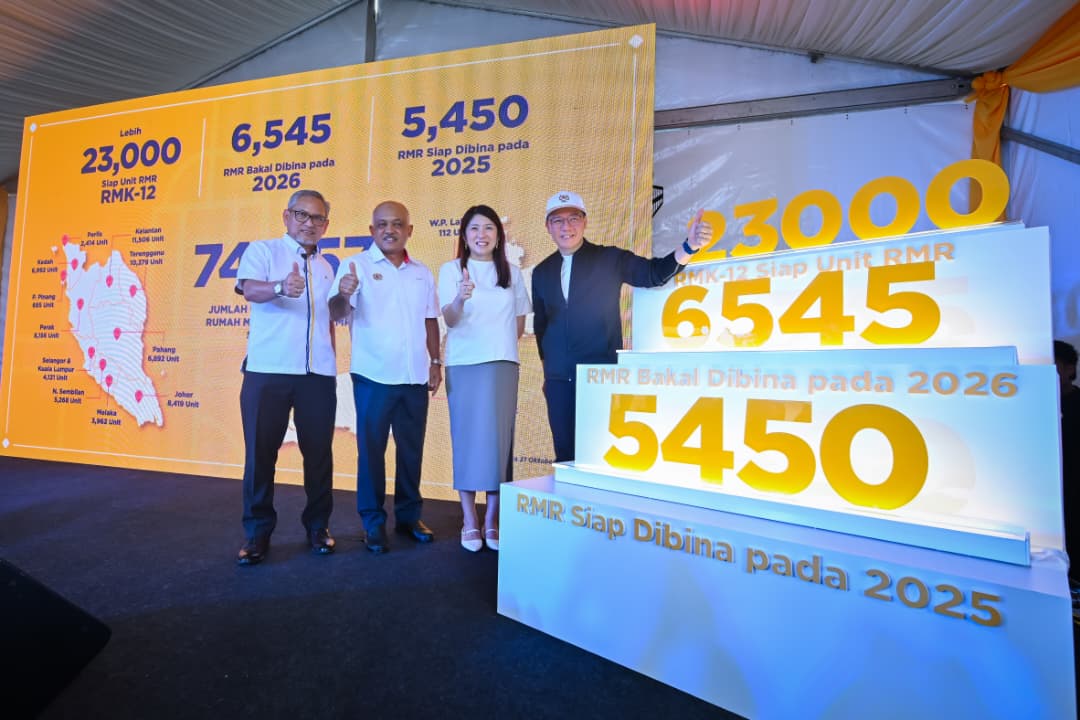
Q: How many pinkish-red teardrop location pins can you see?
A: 11